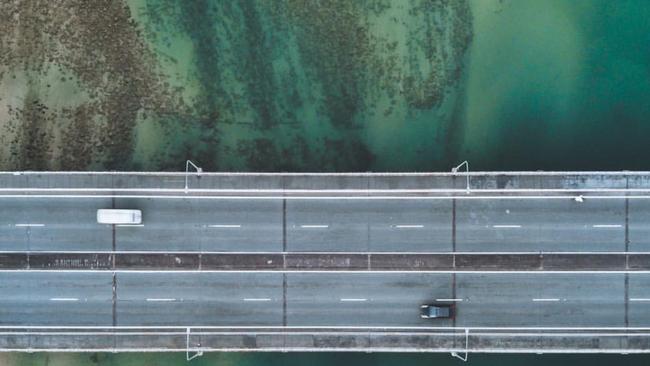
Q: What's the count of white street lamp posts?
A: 4